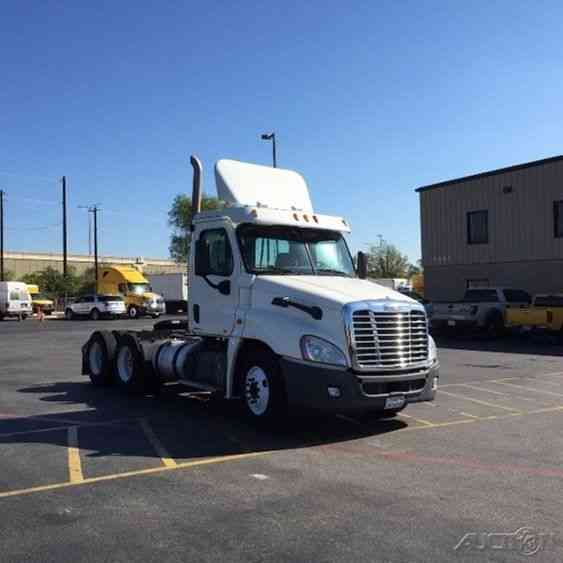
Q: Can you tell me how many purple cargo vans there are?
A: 0